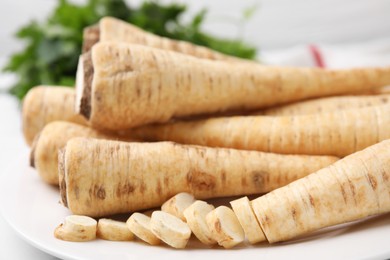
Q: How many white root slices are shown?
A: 8